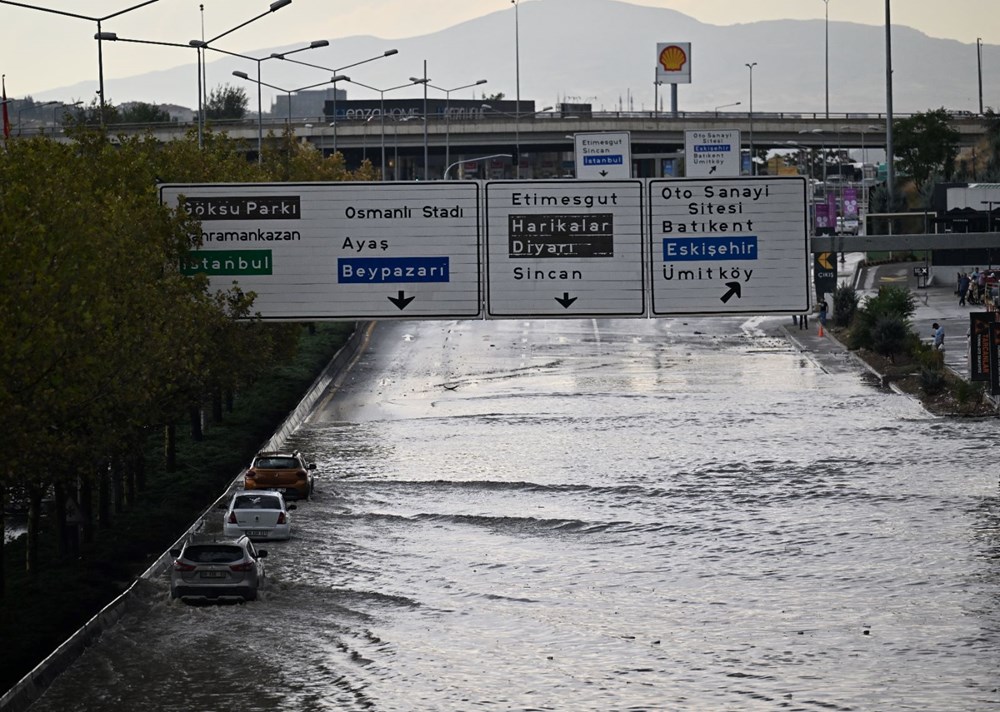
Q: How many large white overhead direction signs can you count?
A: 3